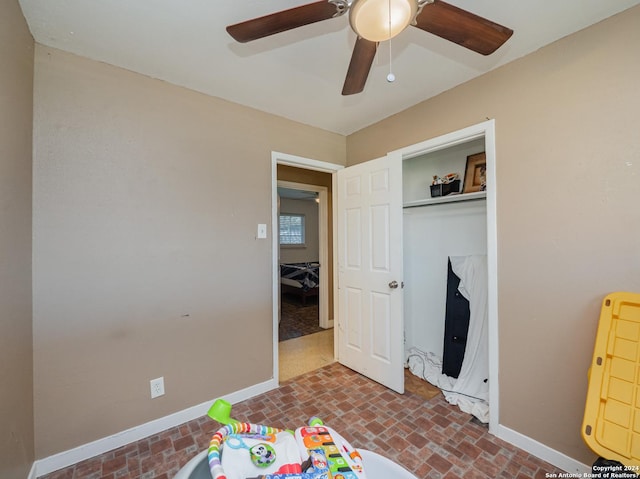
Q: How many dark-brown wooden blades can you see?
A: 3